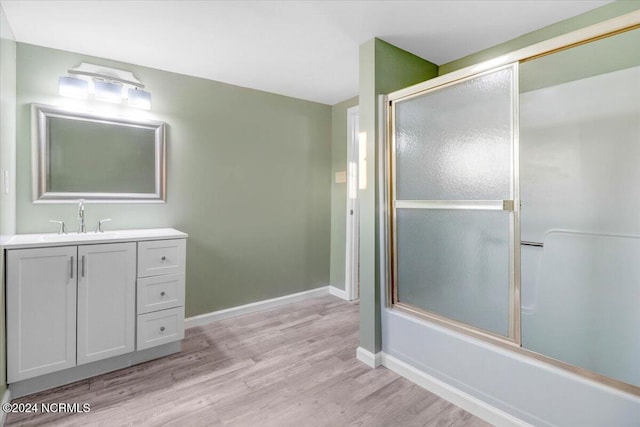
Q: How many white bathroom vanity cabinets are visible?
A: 1